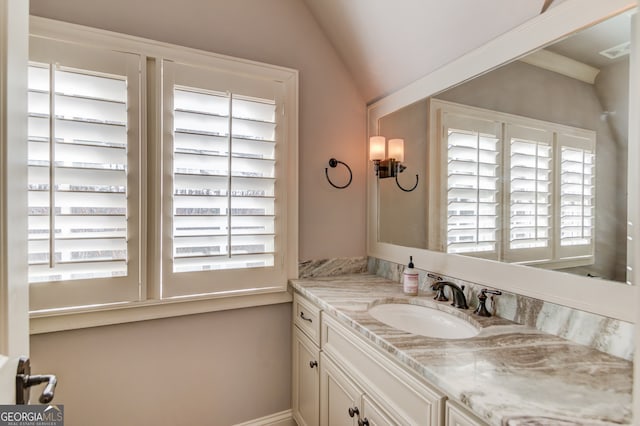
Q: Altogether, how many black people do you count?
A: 0